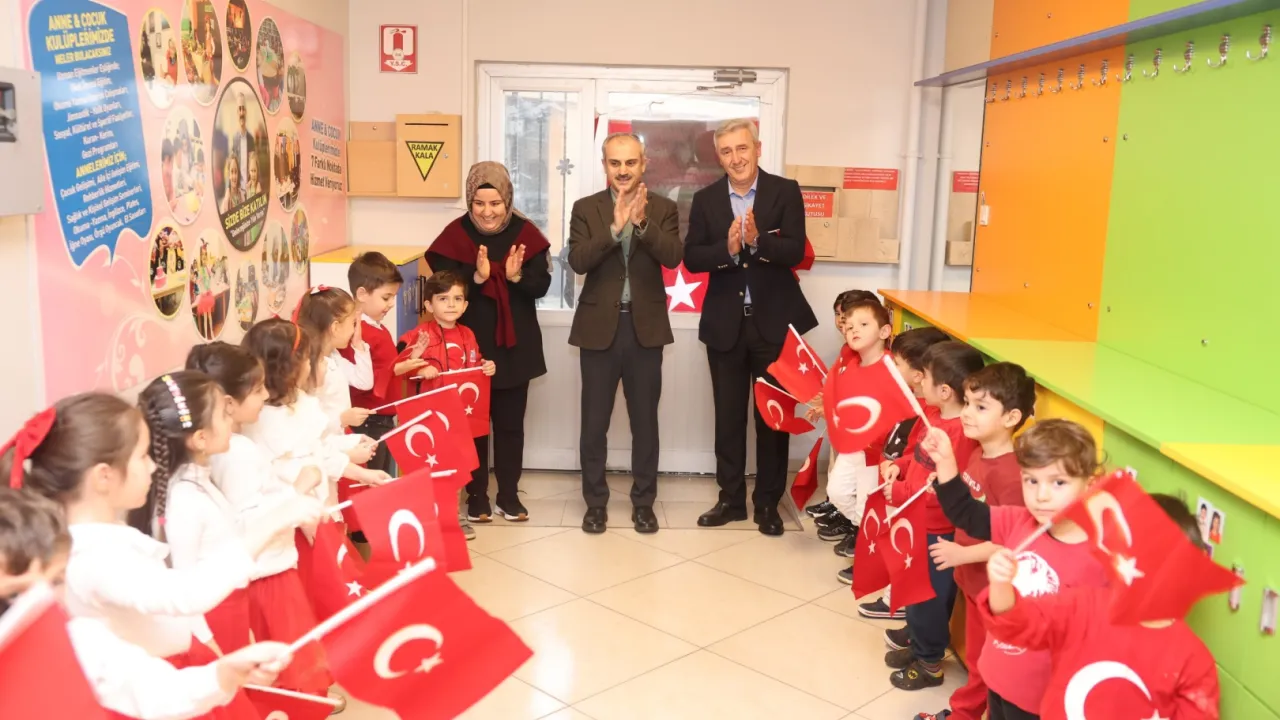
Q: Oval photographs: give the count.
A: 13